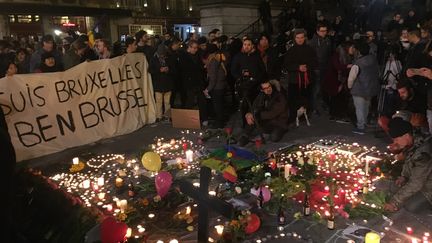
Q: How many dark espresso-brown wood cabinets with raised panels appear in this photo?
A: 0